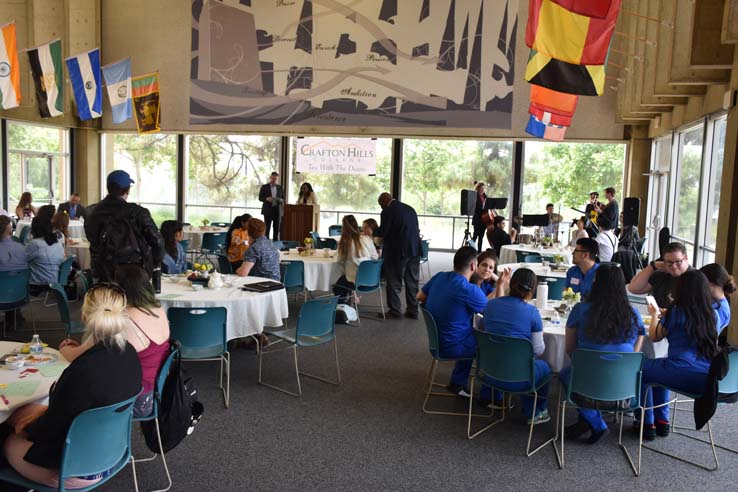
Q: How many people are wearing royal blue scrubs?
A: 7